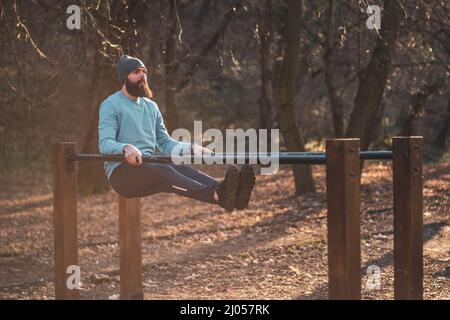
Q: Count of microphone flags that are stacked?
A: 0